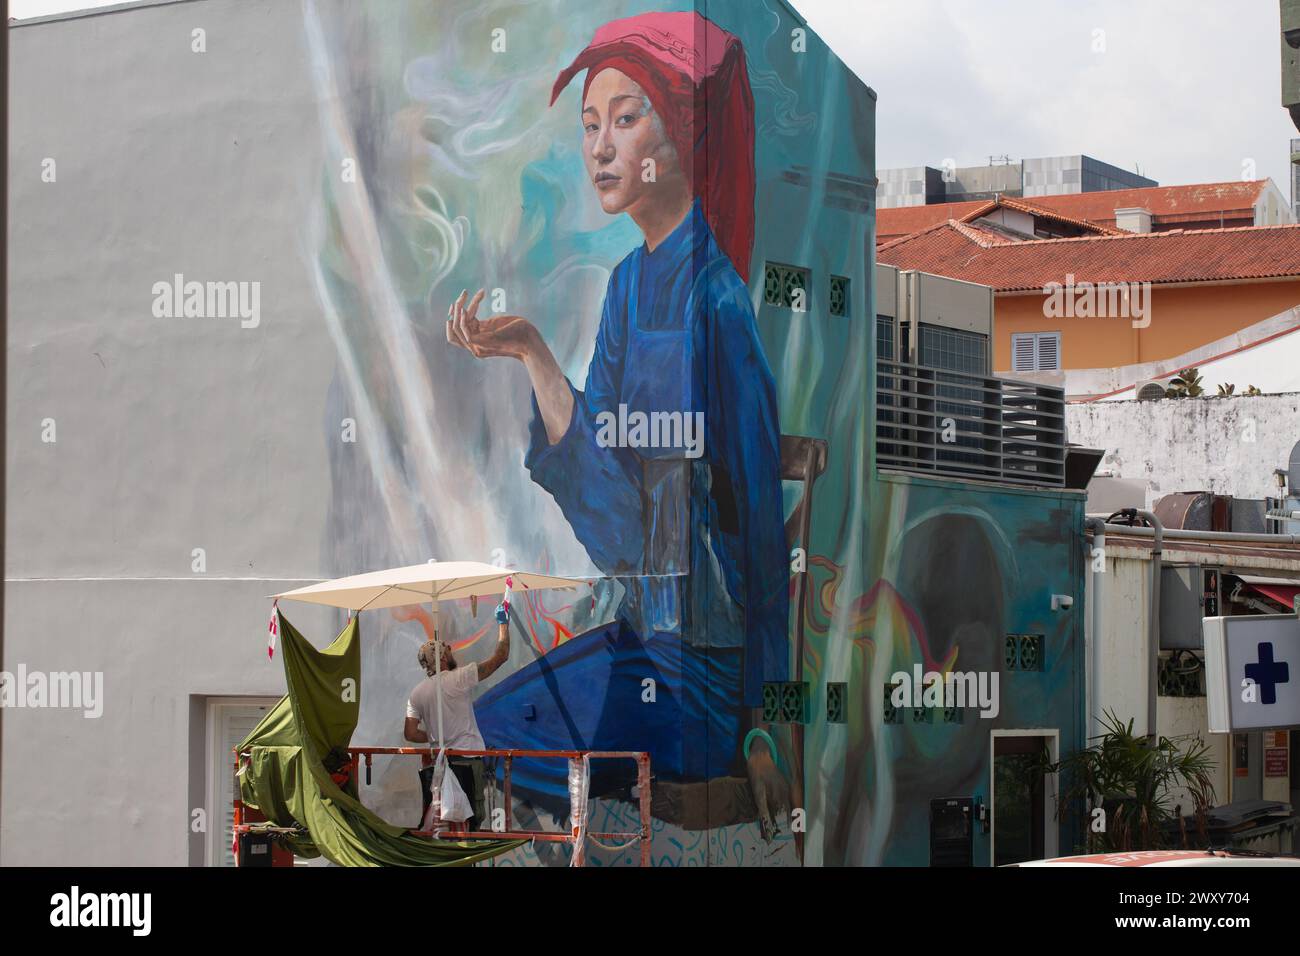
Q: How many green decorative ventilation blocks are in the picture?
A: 11